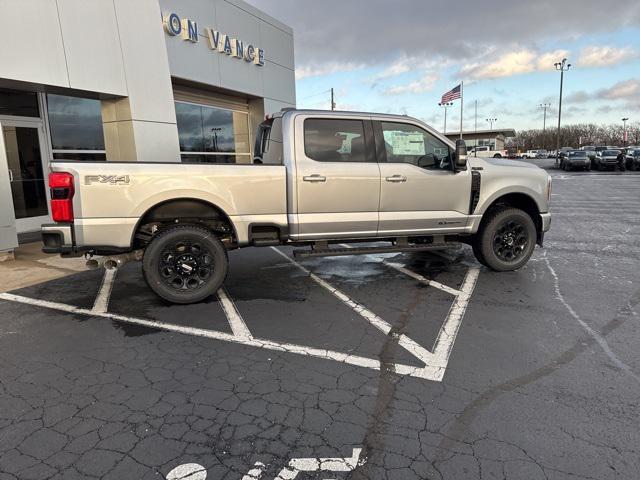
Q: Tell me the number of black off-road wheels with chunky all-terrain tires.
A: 2